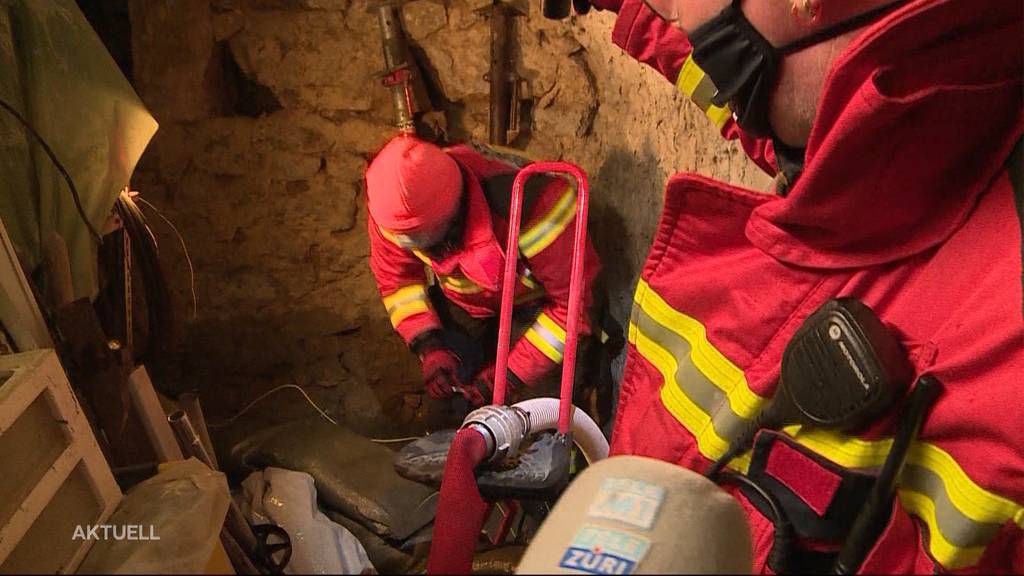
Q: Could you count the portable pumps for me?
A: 1